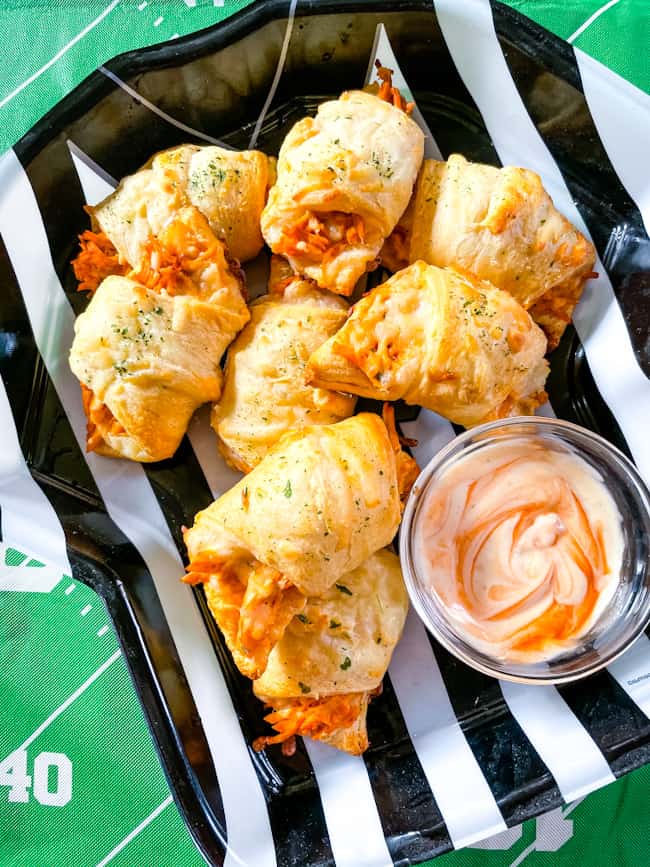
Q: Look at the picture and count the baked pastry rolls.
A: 8